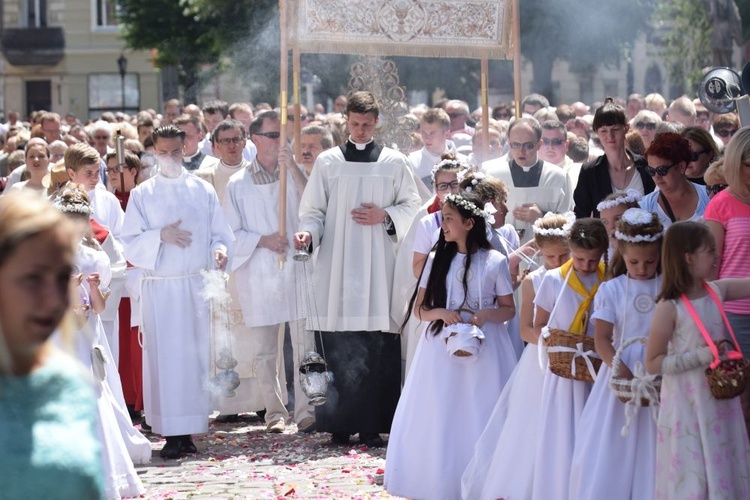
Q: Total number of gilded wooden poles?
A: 4